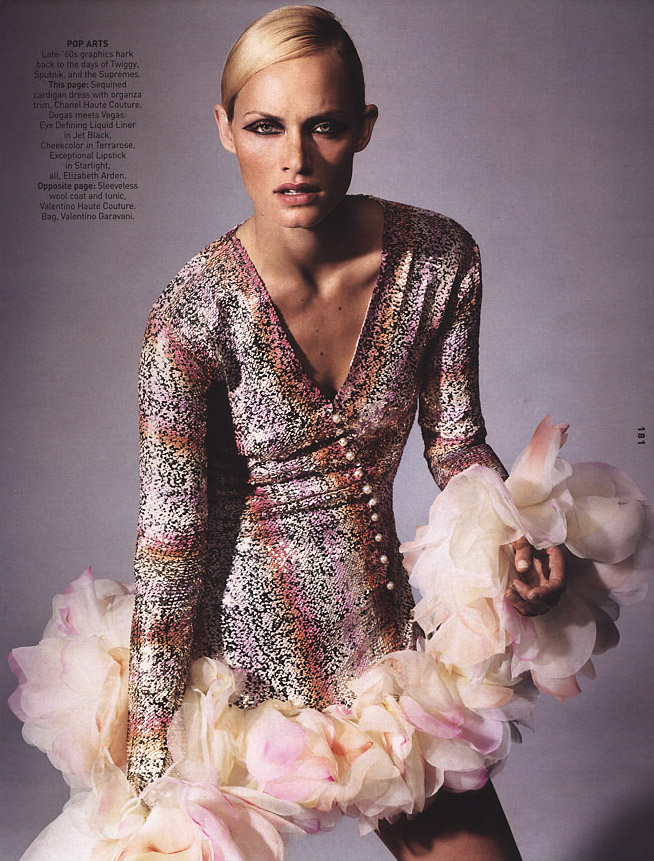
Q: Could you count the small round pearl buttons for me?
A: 11